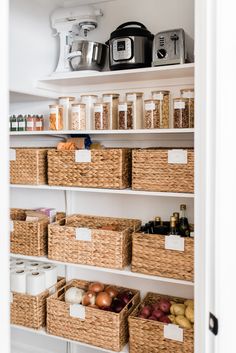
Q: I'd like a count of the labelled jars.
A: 12